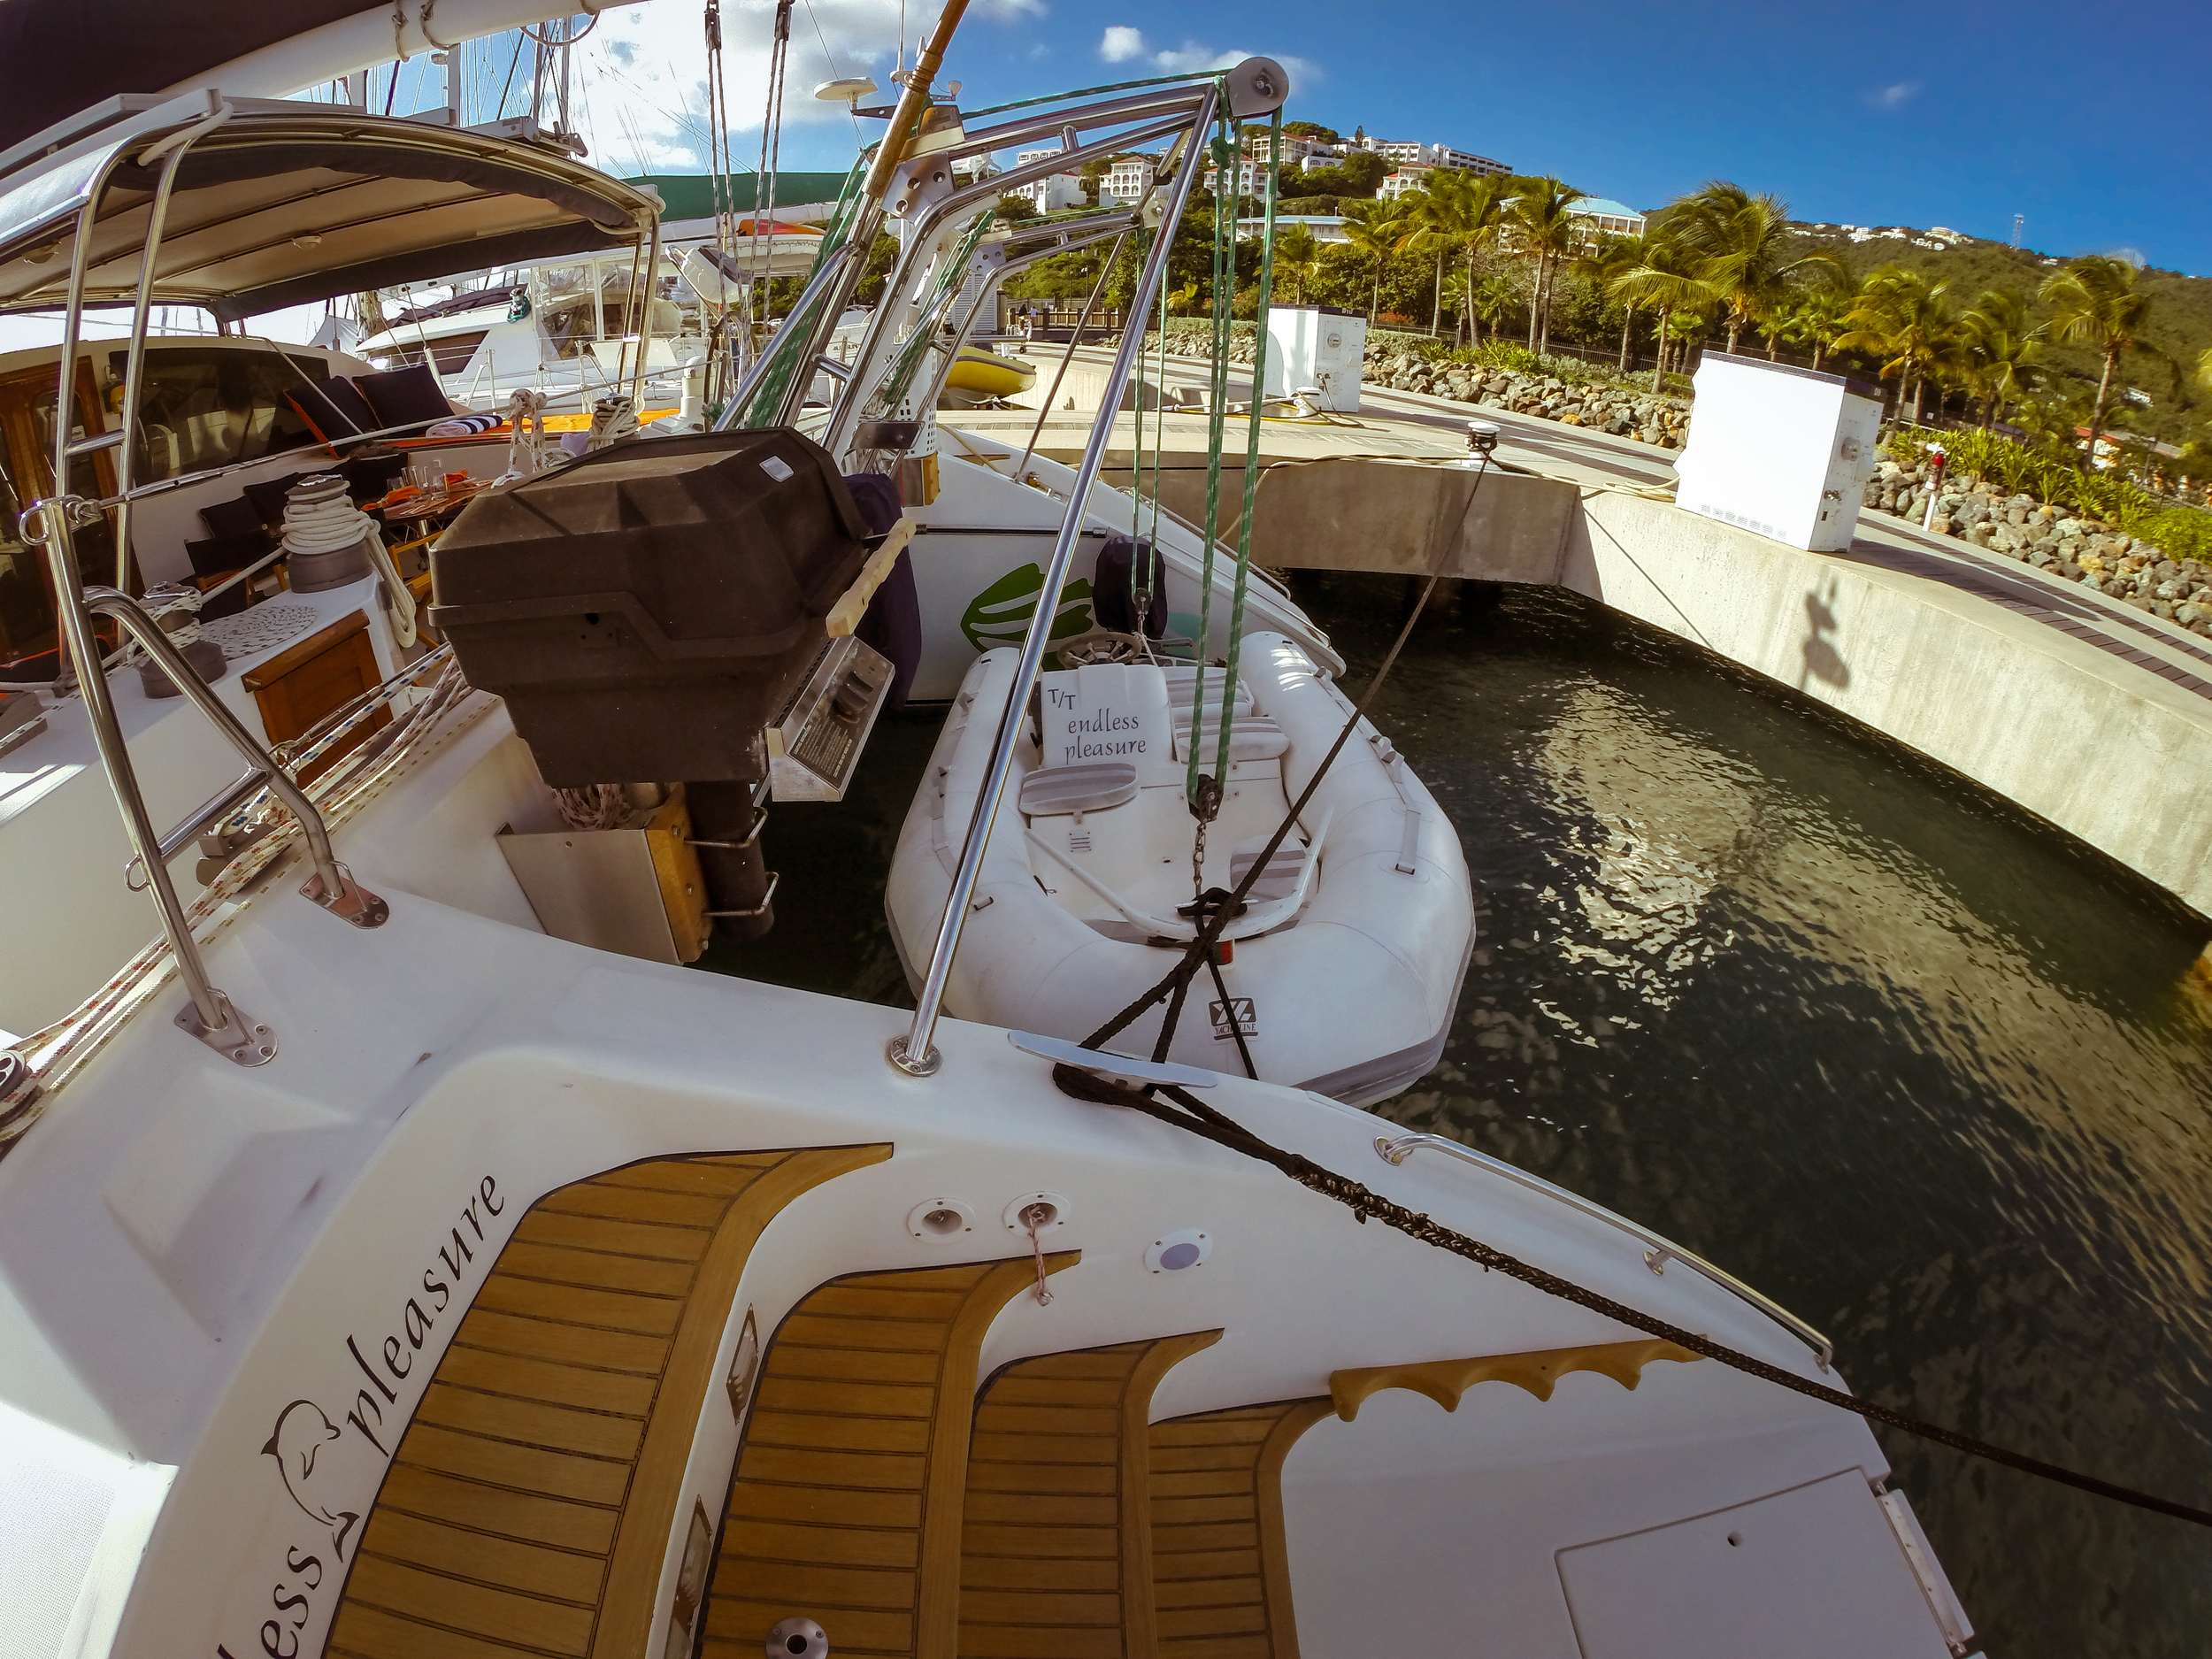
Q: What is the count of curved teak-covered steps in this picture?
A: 4